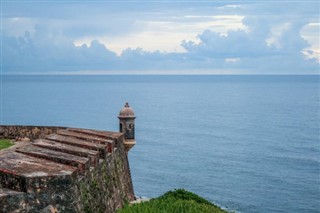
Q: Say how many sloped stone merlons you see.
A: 6